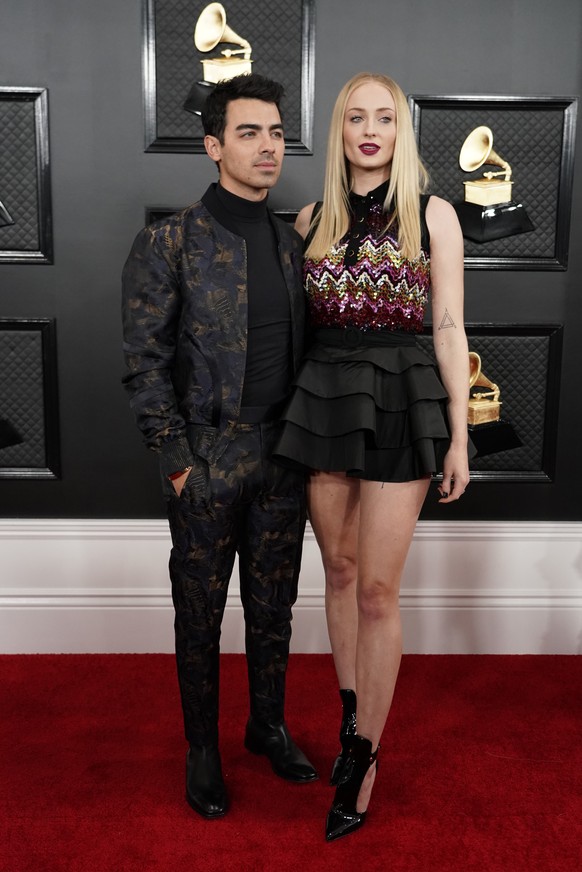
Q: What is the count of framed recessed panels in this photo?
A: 6